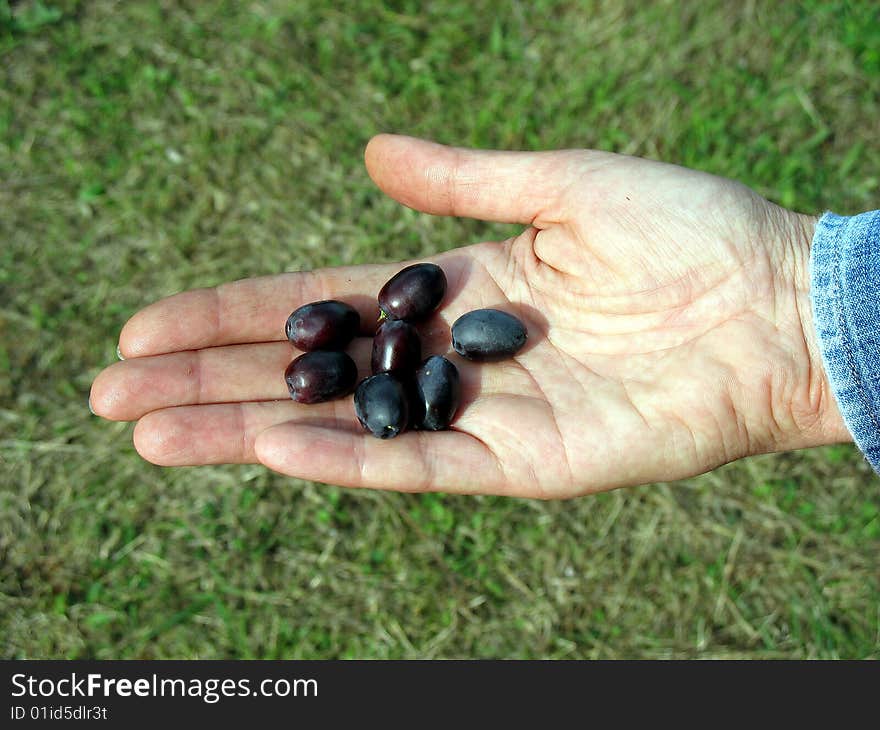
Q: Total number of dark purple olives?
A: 7